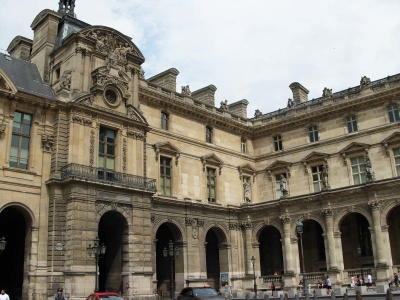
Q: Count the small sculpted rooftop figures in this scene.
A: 6